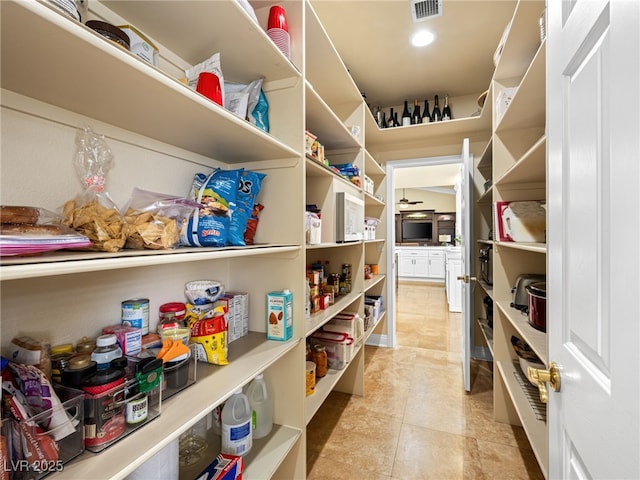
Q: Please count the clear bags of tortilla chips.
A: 2